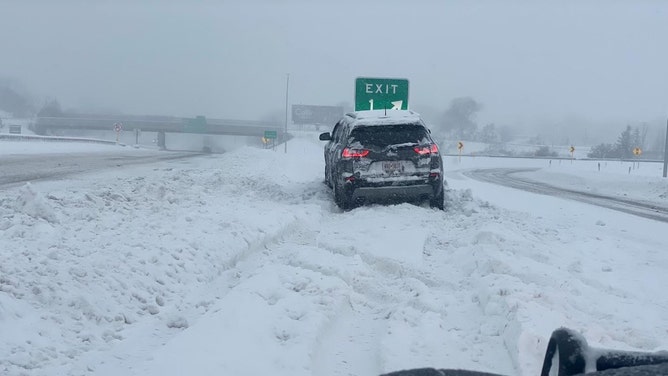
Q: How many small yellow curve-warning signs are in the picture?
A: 3